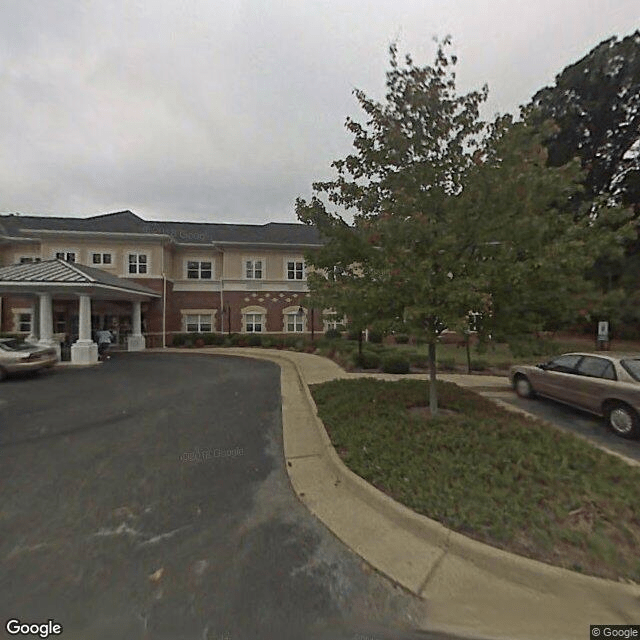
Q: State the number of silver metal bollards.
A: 0